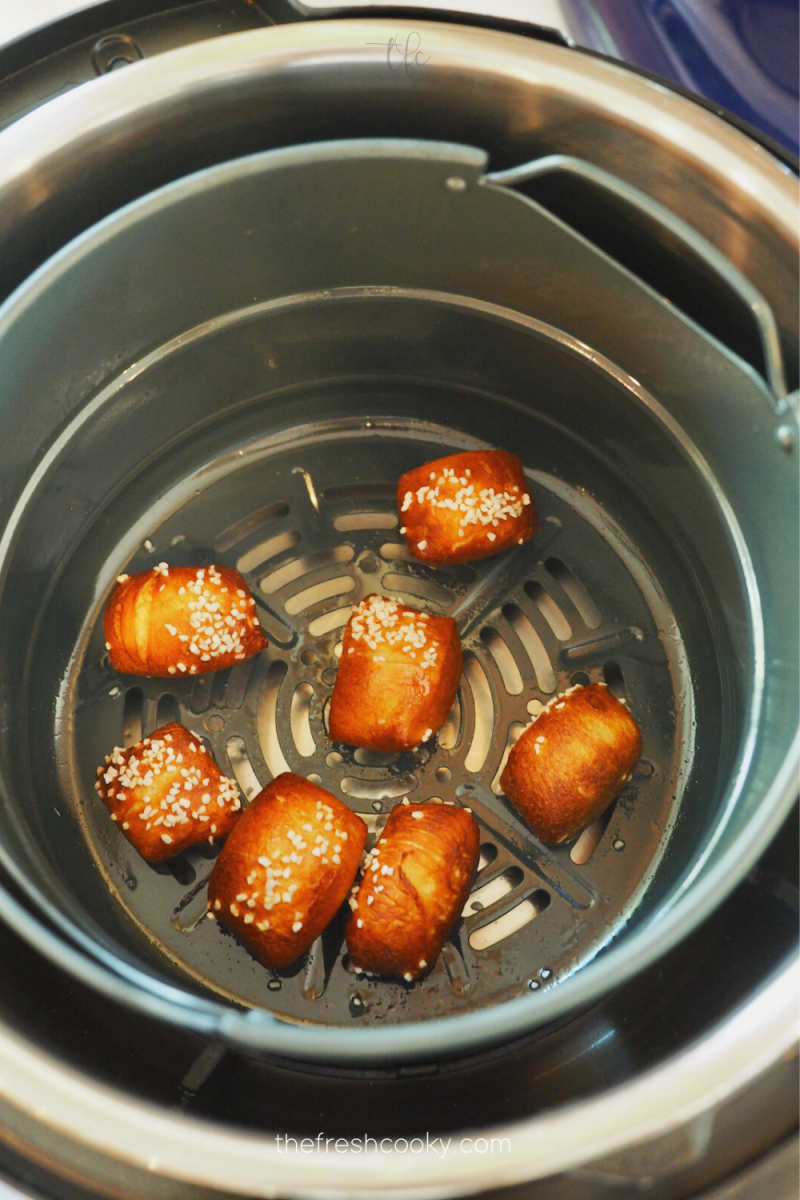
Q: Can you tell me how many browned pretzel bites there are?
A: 7